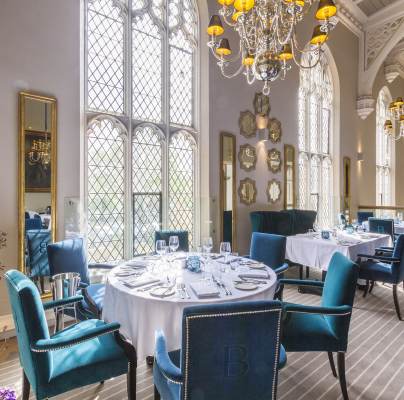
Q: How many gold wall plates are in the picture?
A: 7